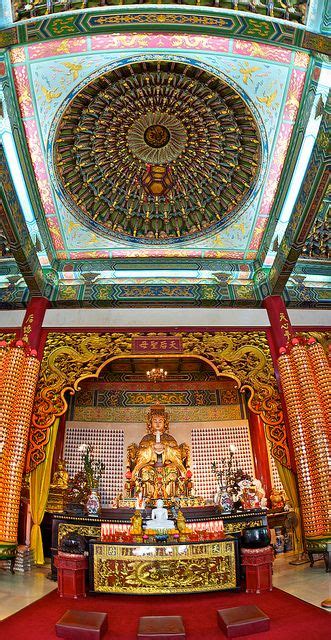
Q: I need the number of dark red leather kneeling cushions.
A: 3